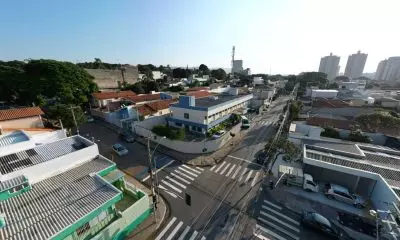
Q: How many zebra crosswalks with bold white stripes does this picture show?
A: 4